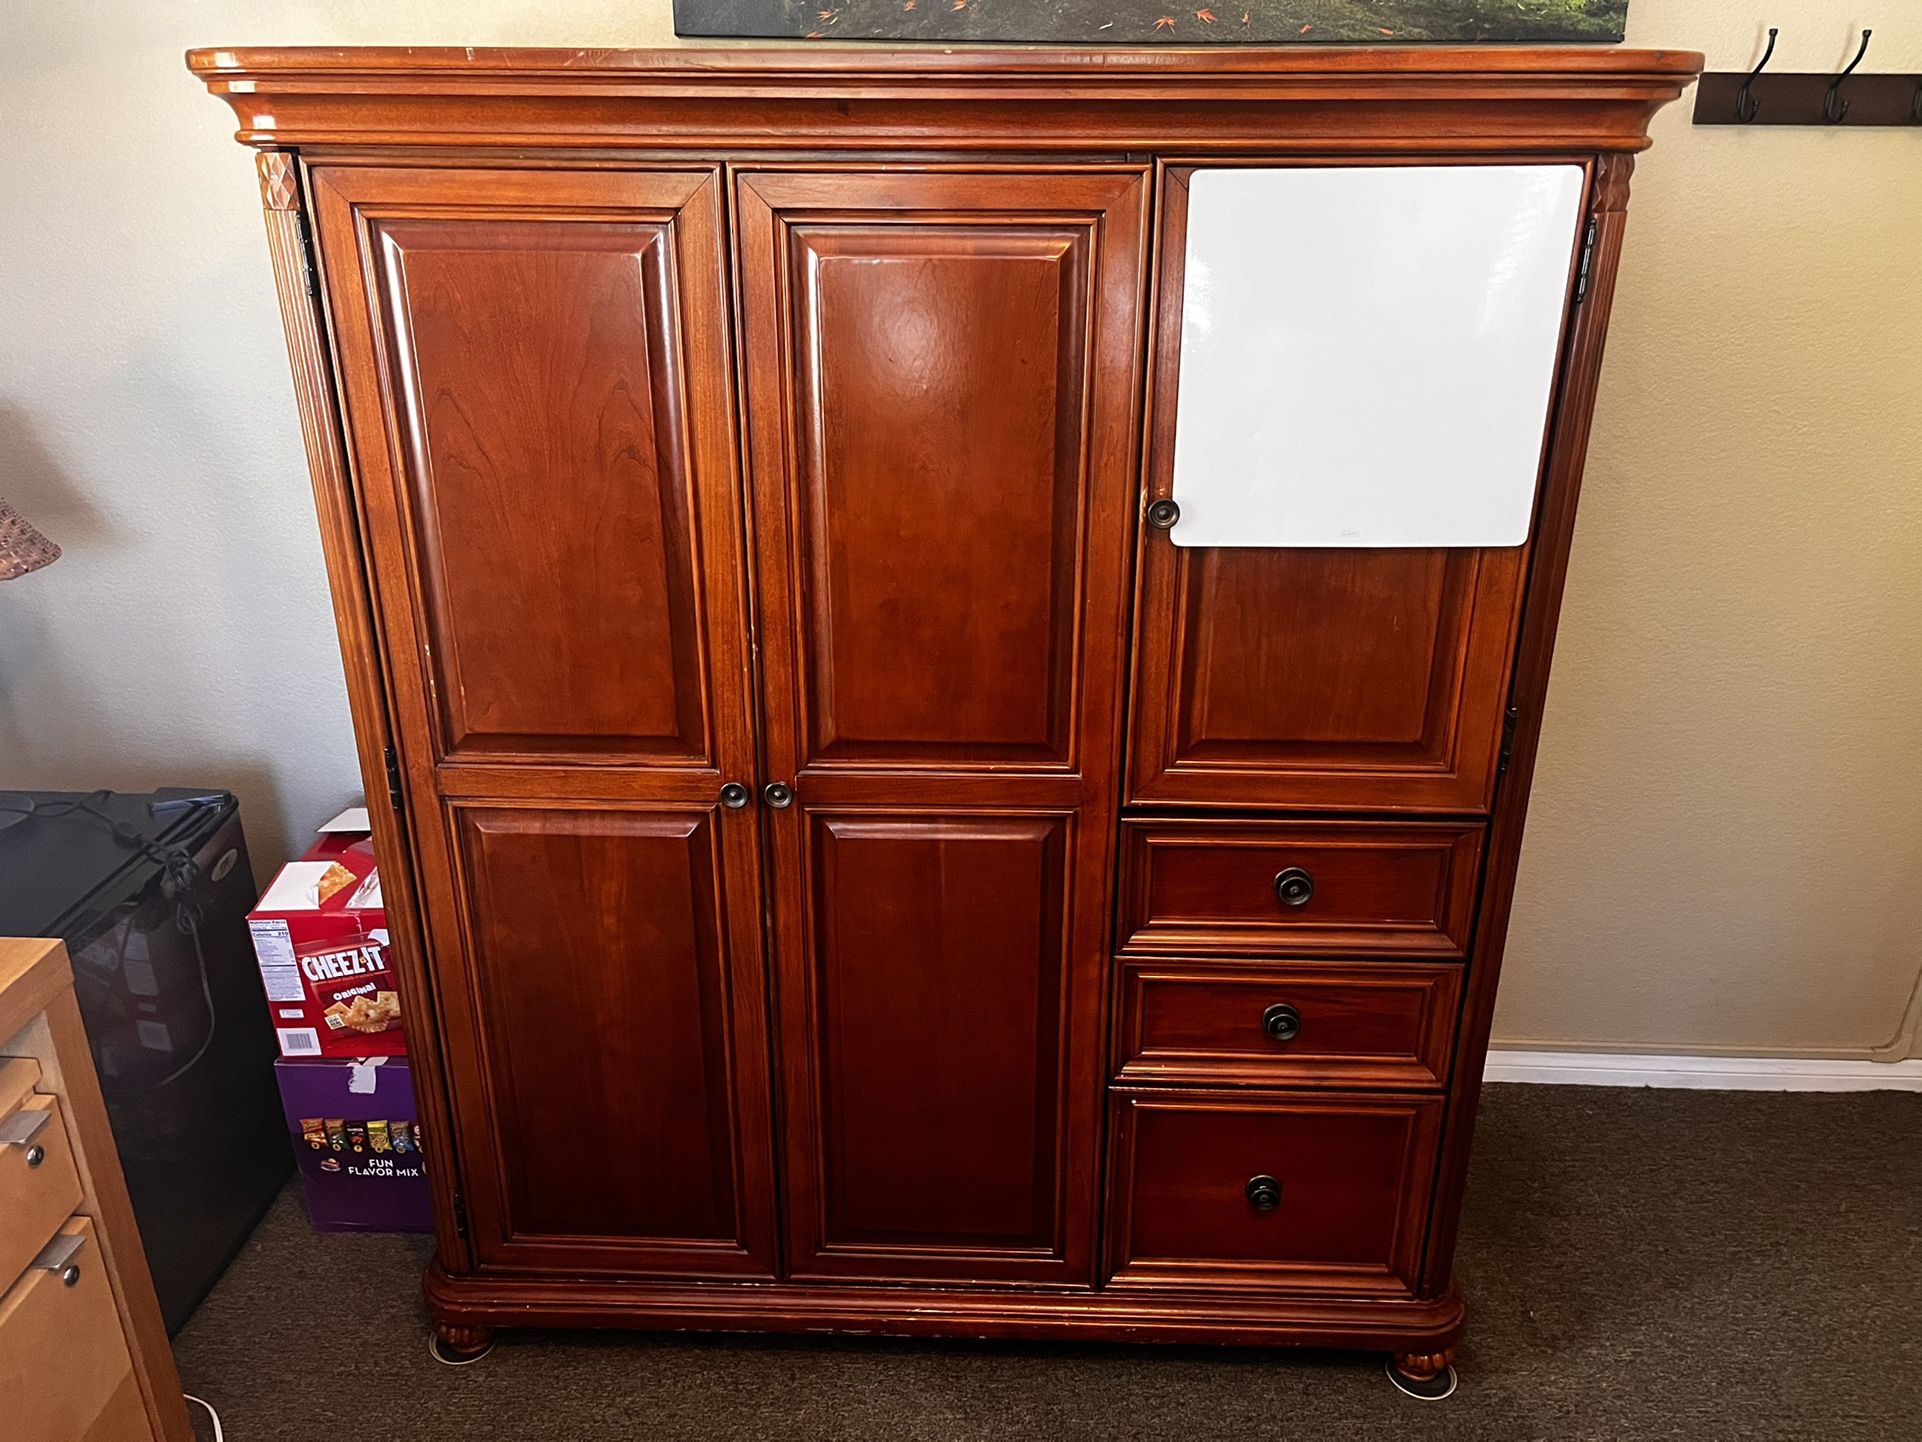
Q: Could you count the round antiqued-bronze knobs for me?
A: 6